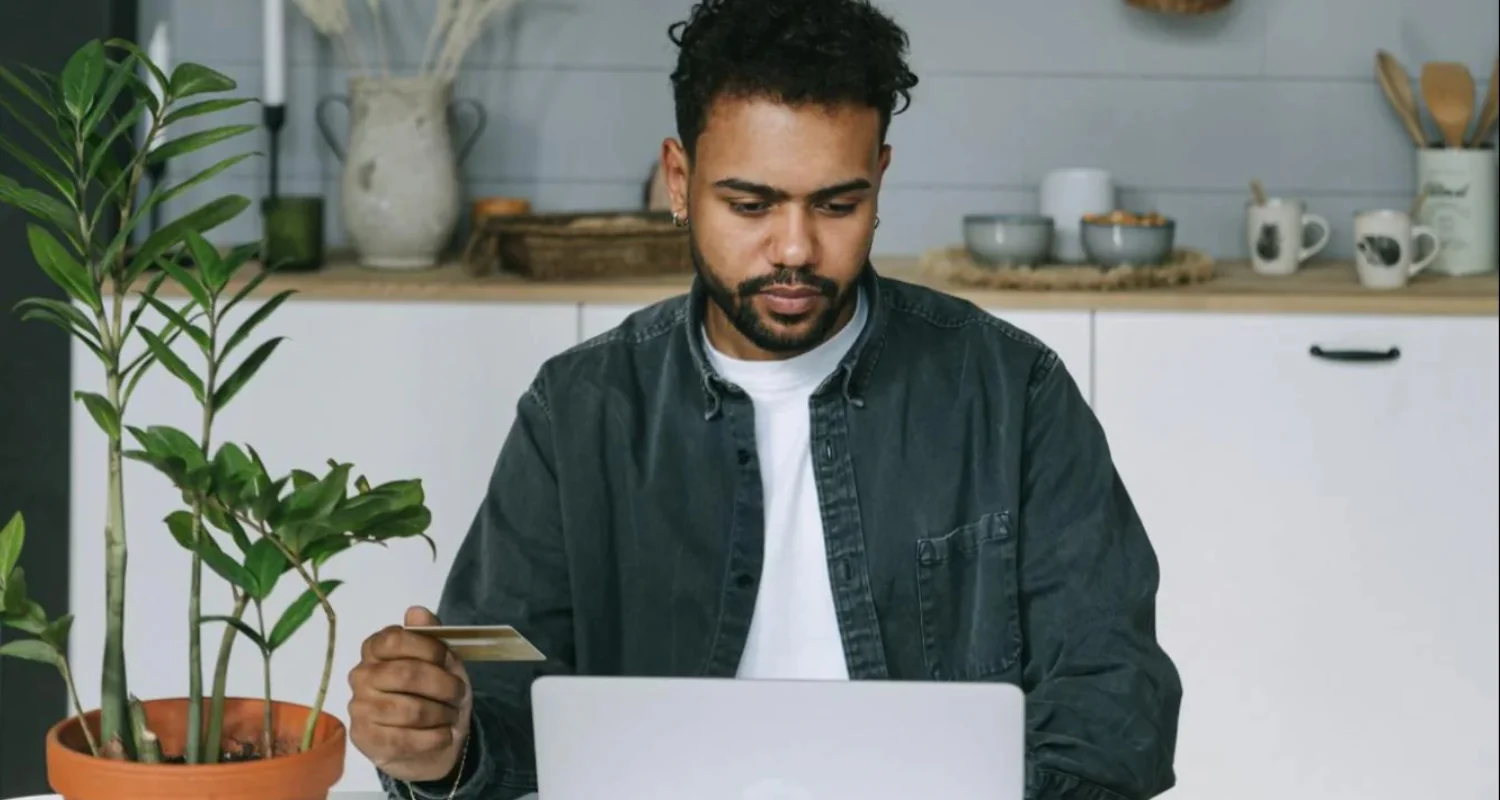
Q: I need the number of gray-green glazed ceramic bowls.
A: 2